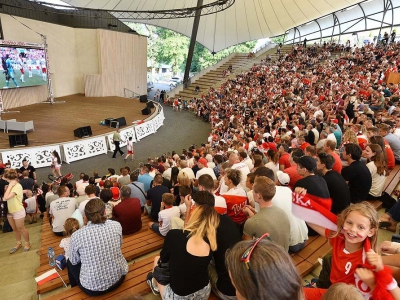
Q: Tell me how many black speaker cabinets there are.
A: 6